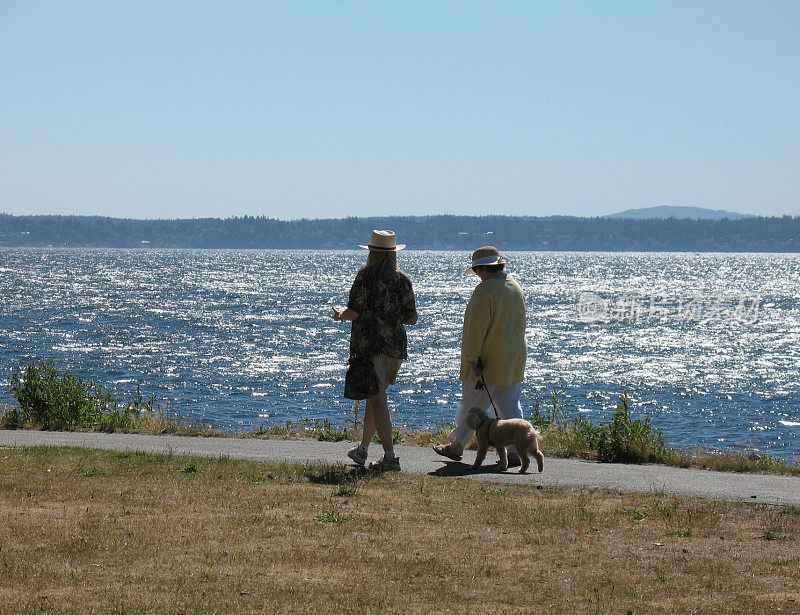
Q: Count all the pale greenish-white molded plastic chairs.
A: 0